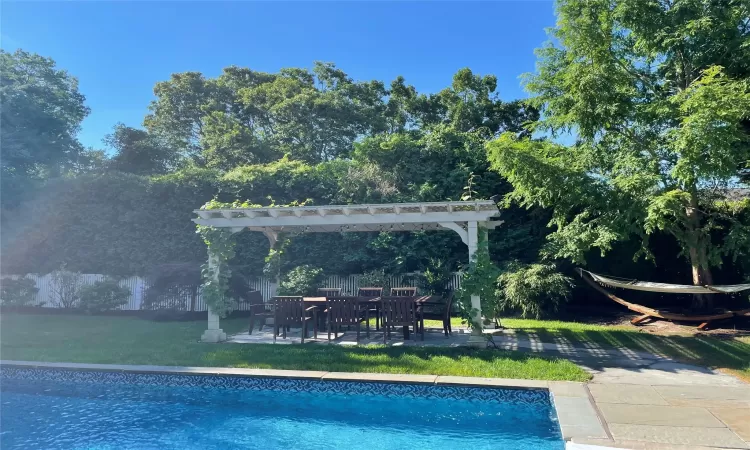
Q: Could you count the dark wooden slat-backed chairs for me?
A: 8